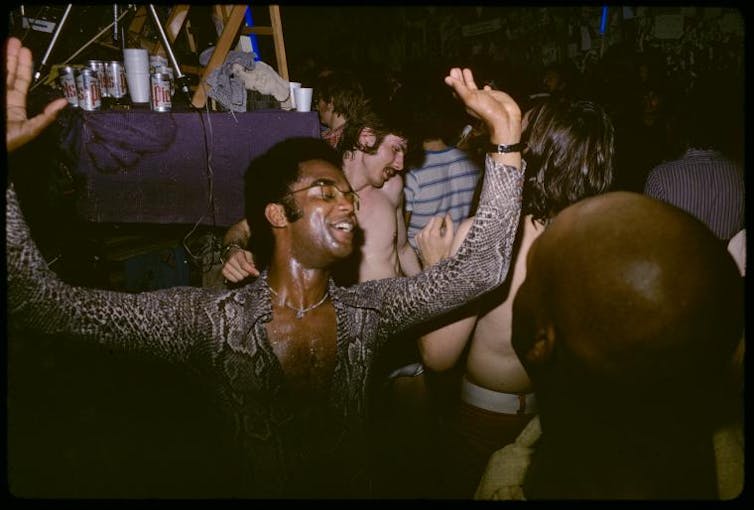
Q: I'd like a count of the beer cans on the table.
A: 5